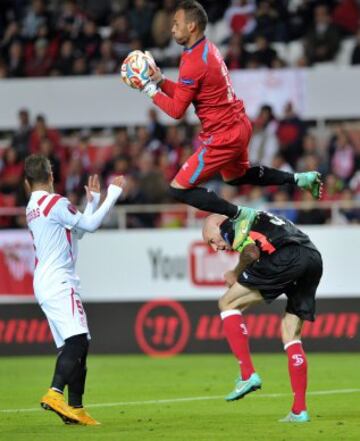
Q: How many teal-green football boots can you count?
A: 4